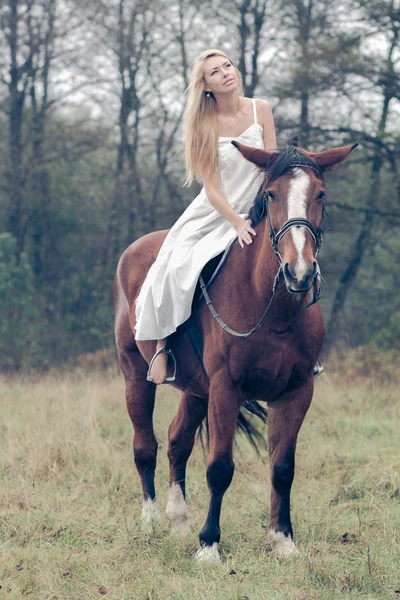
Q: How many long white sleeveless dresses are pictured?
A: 1